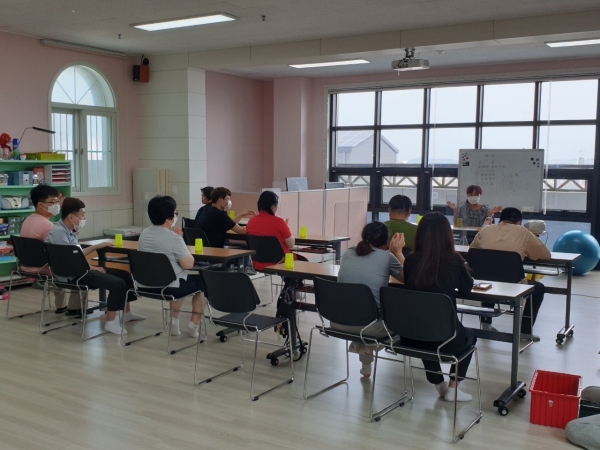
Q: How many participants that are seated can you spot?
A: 10